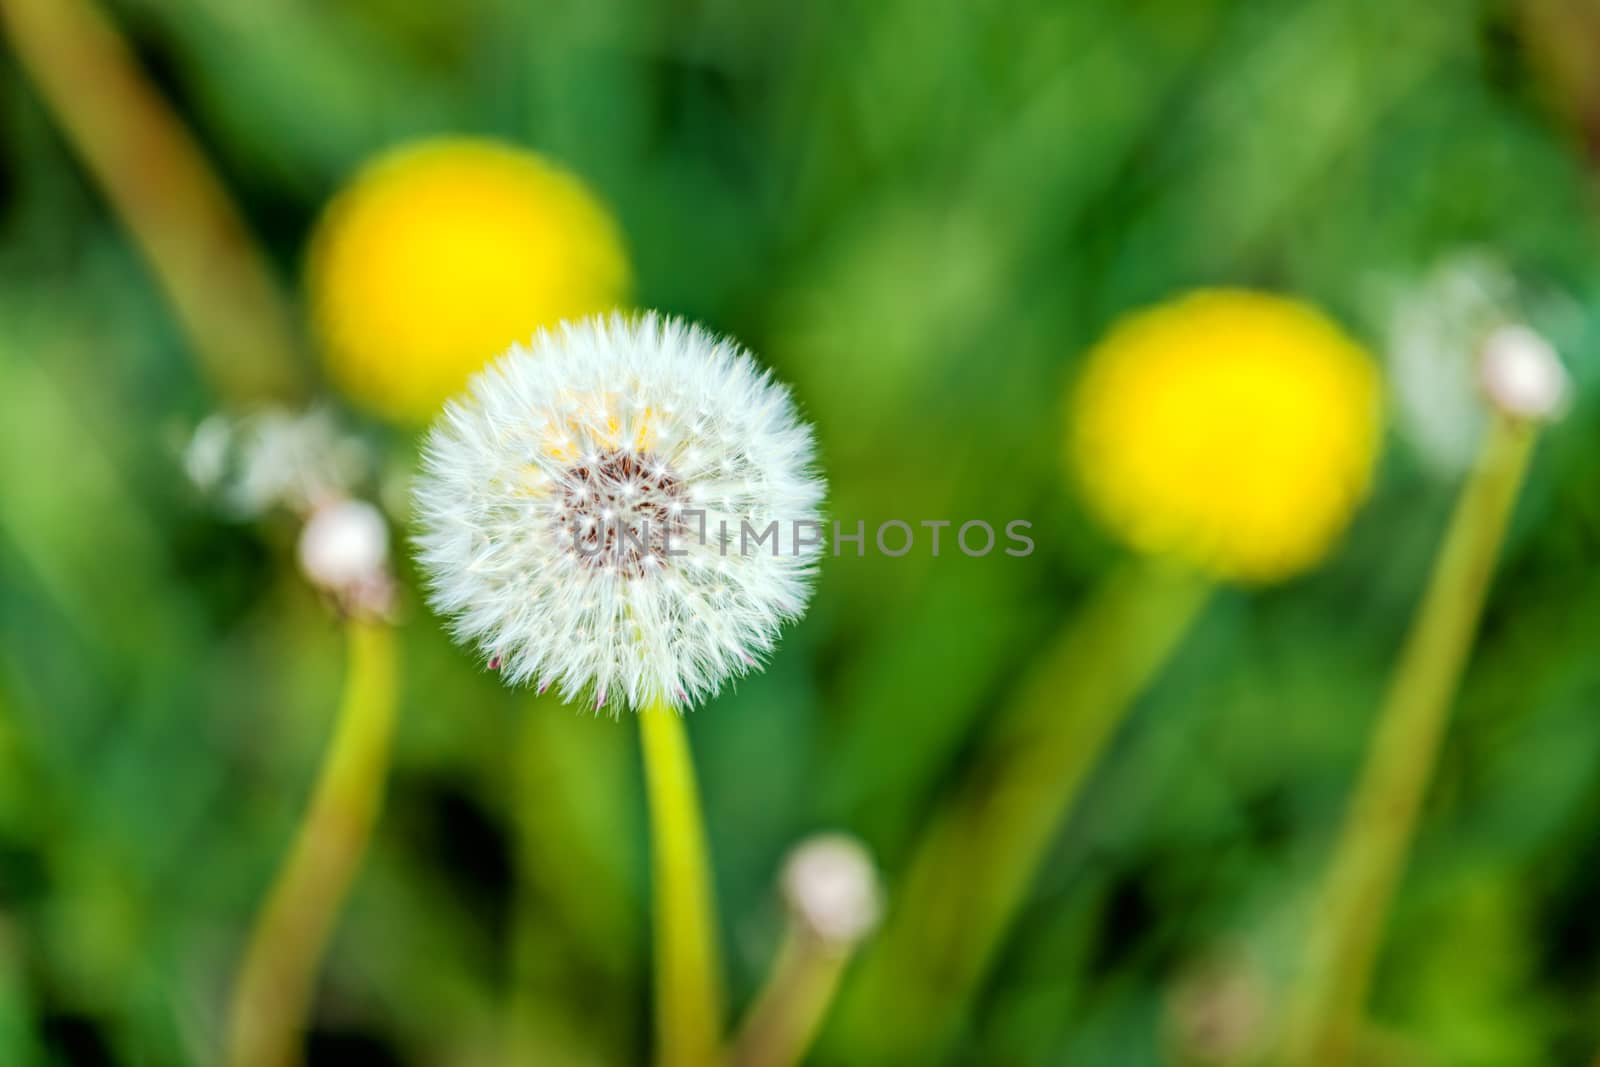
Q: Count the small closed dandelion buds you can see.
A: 3